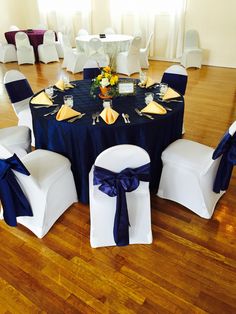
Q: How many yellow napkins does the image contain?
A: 7